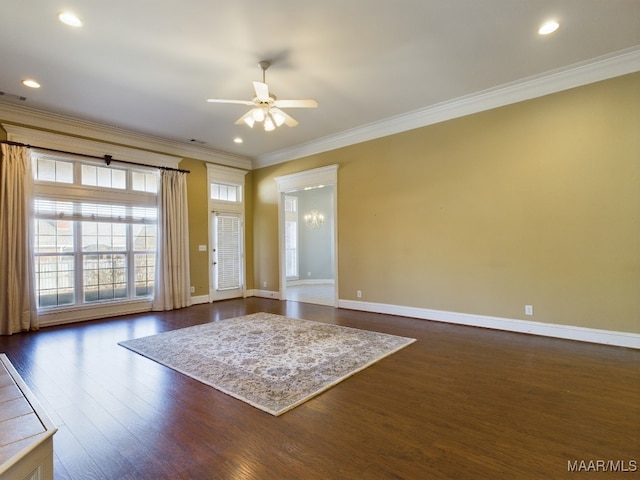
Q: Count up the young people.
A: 0